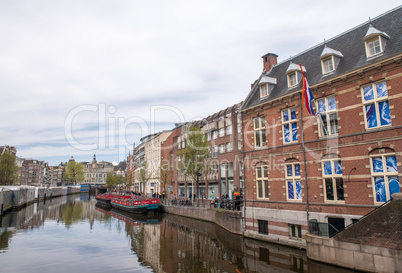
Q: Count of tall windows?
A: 8